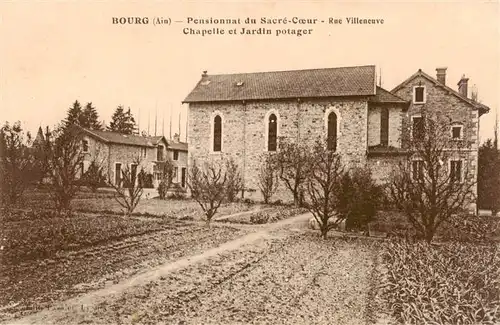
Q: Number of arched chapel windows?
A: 3